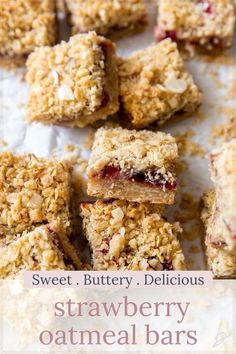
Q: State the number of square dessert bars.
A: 10